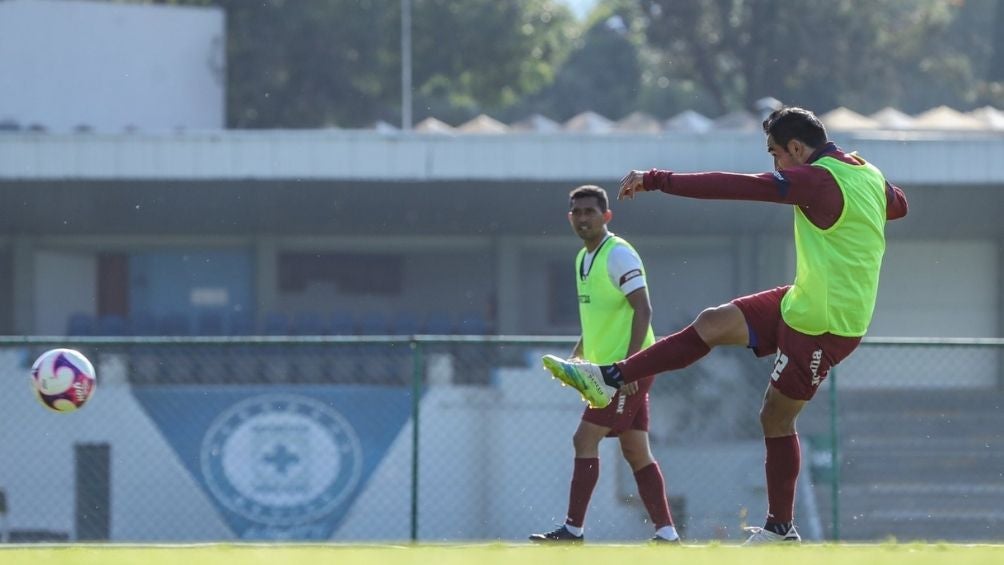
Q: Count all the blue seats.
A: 13